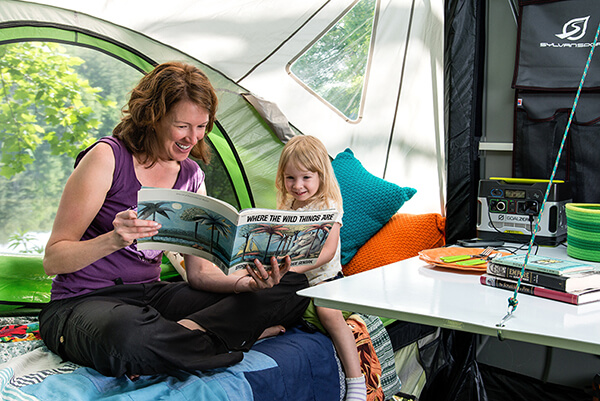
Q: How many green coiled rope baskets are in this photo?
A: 1